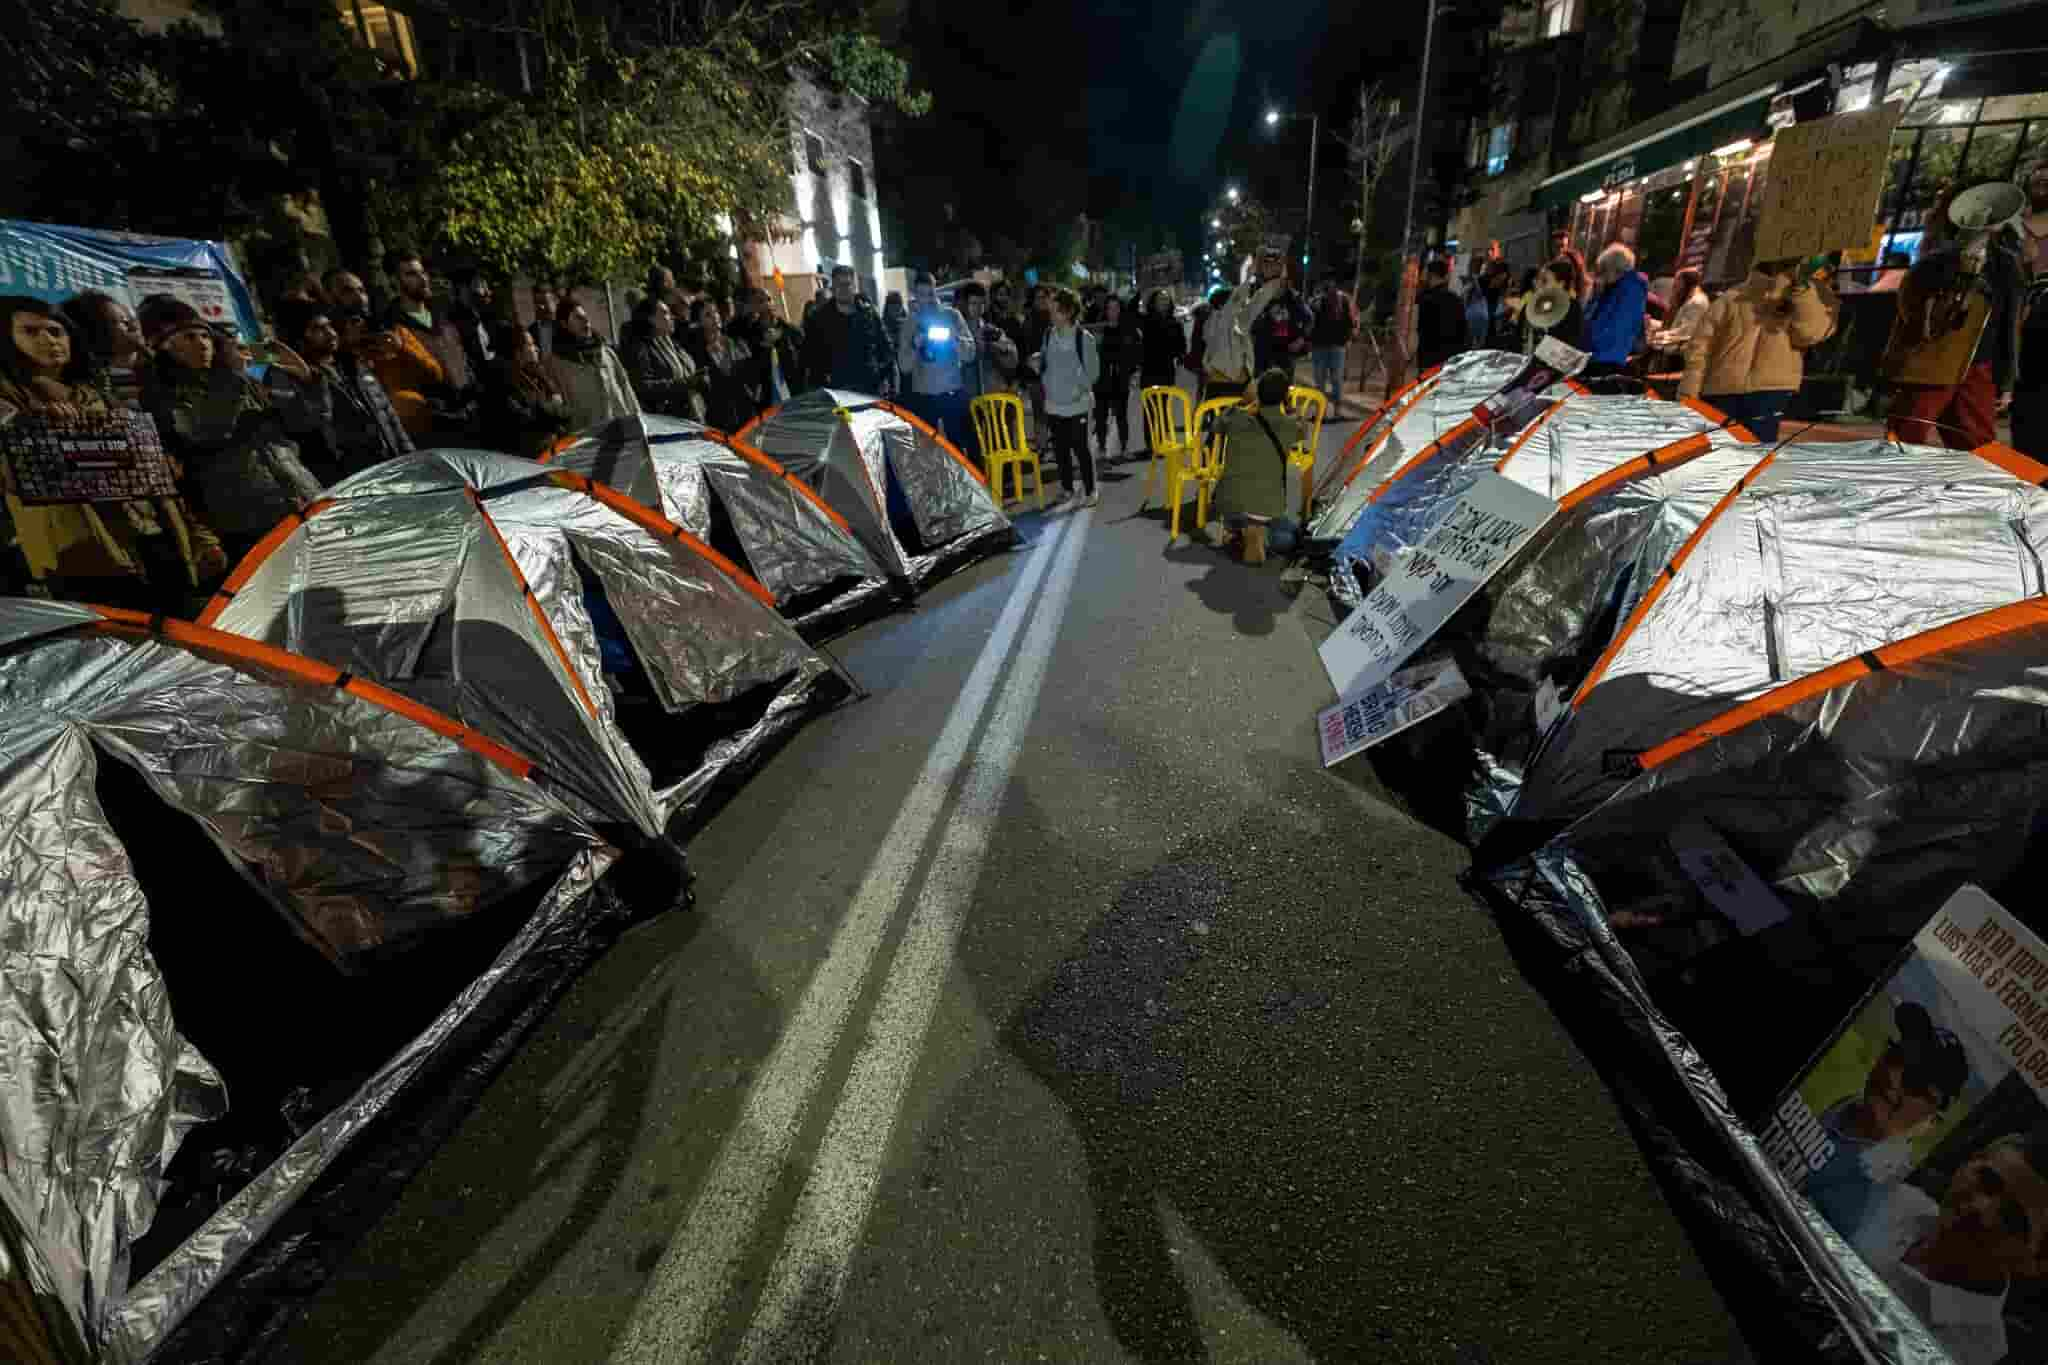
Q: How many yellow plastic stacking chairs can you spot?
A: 4